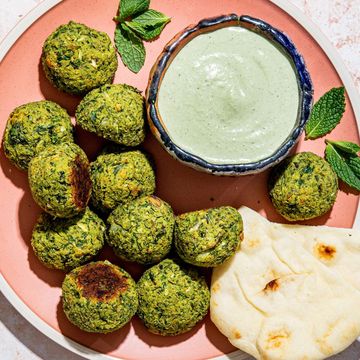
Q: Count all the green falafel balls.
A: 11